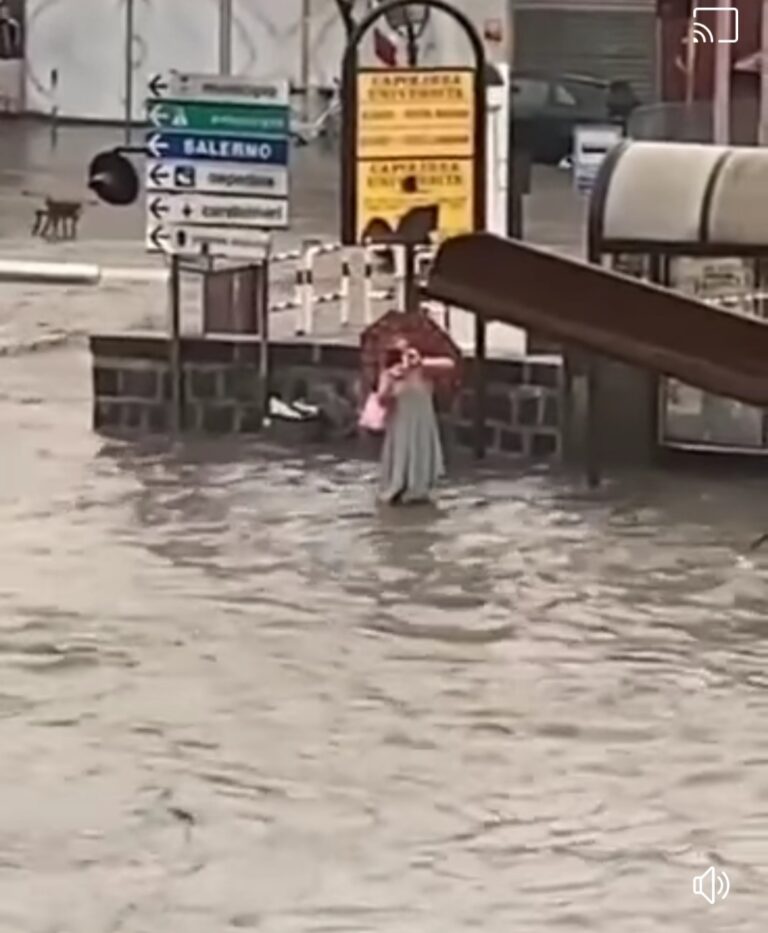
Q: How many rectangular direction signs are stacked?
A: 6